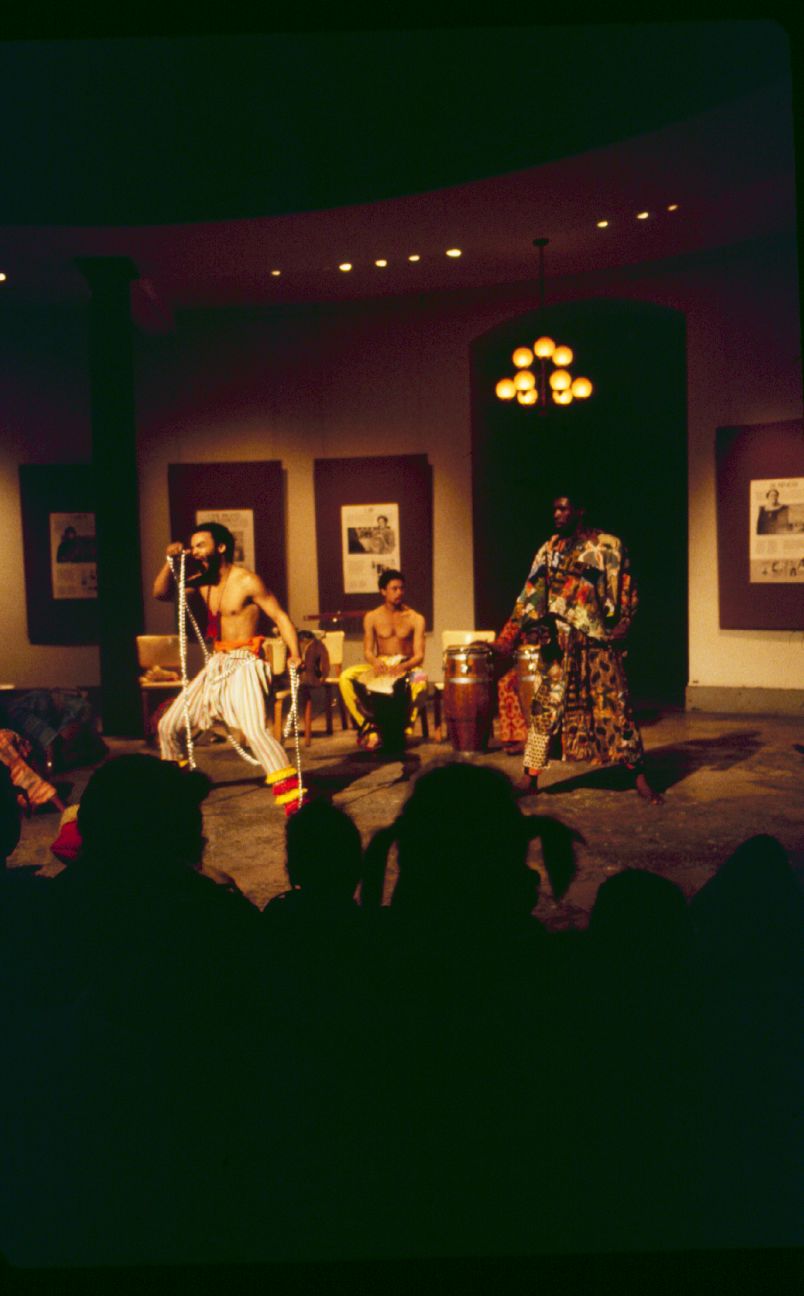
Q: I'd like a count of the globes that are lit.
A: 9